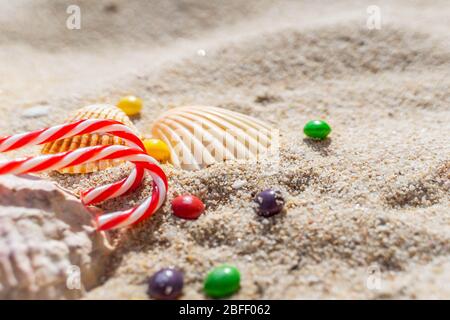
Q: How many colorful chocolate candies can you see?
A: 7